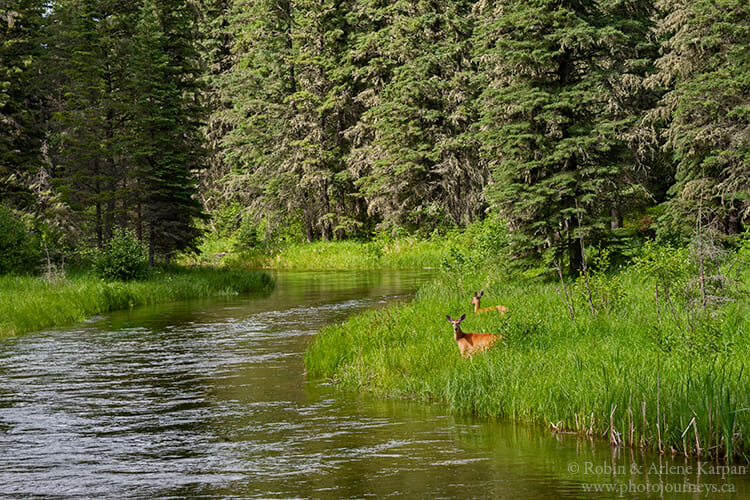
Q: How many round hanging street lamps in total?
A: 0